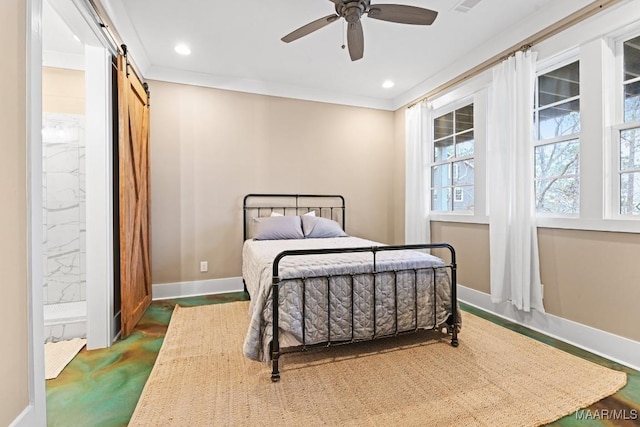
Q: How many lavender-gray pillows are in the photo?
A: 2